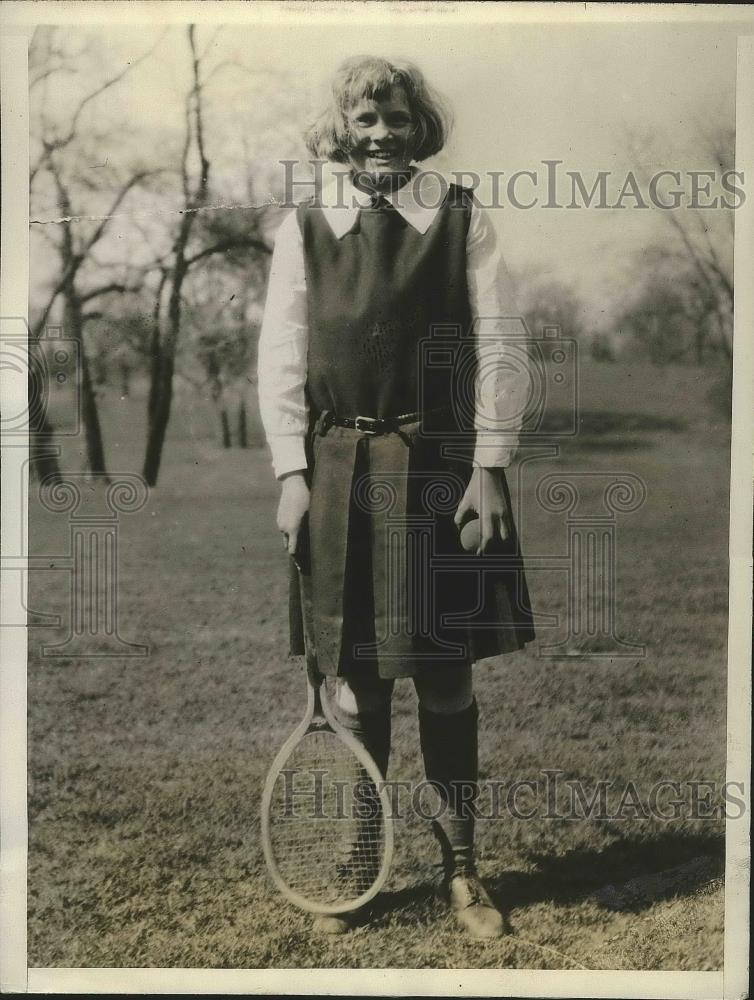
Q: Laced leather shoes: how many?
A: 2